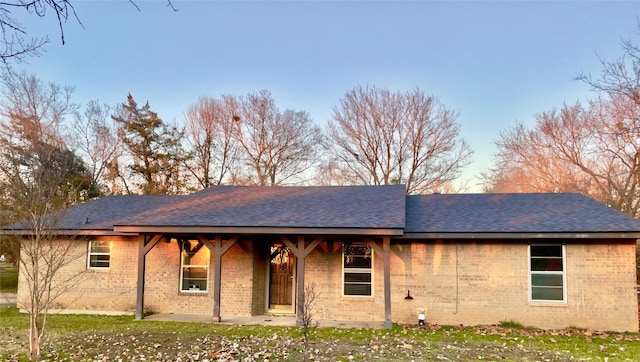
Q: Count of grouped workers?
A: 0